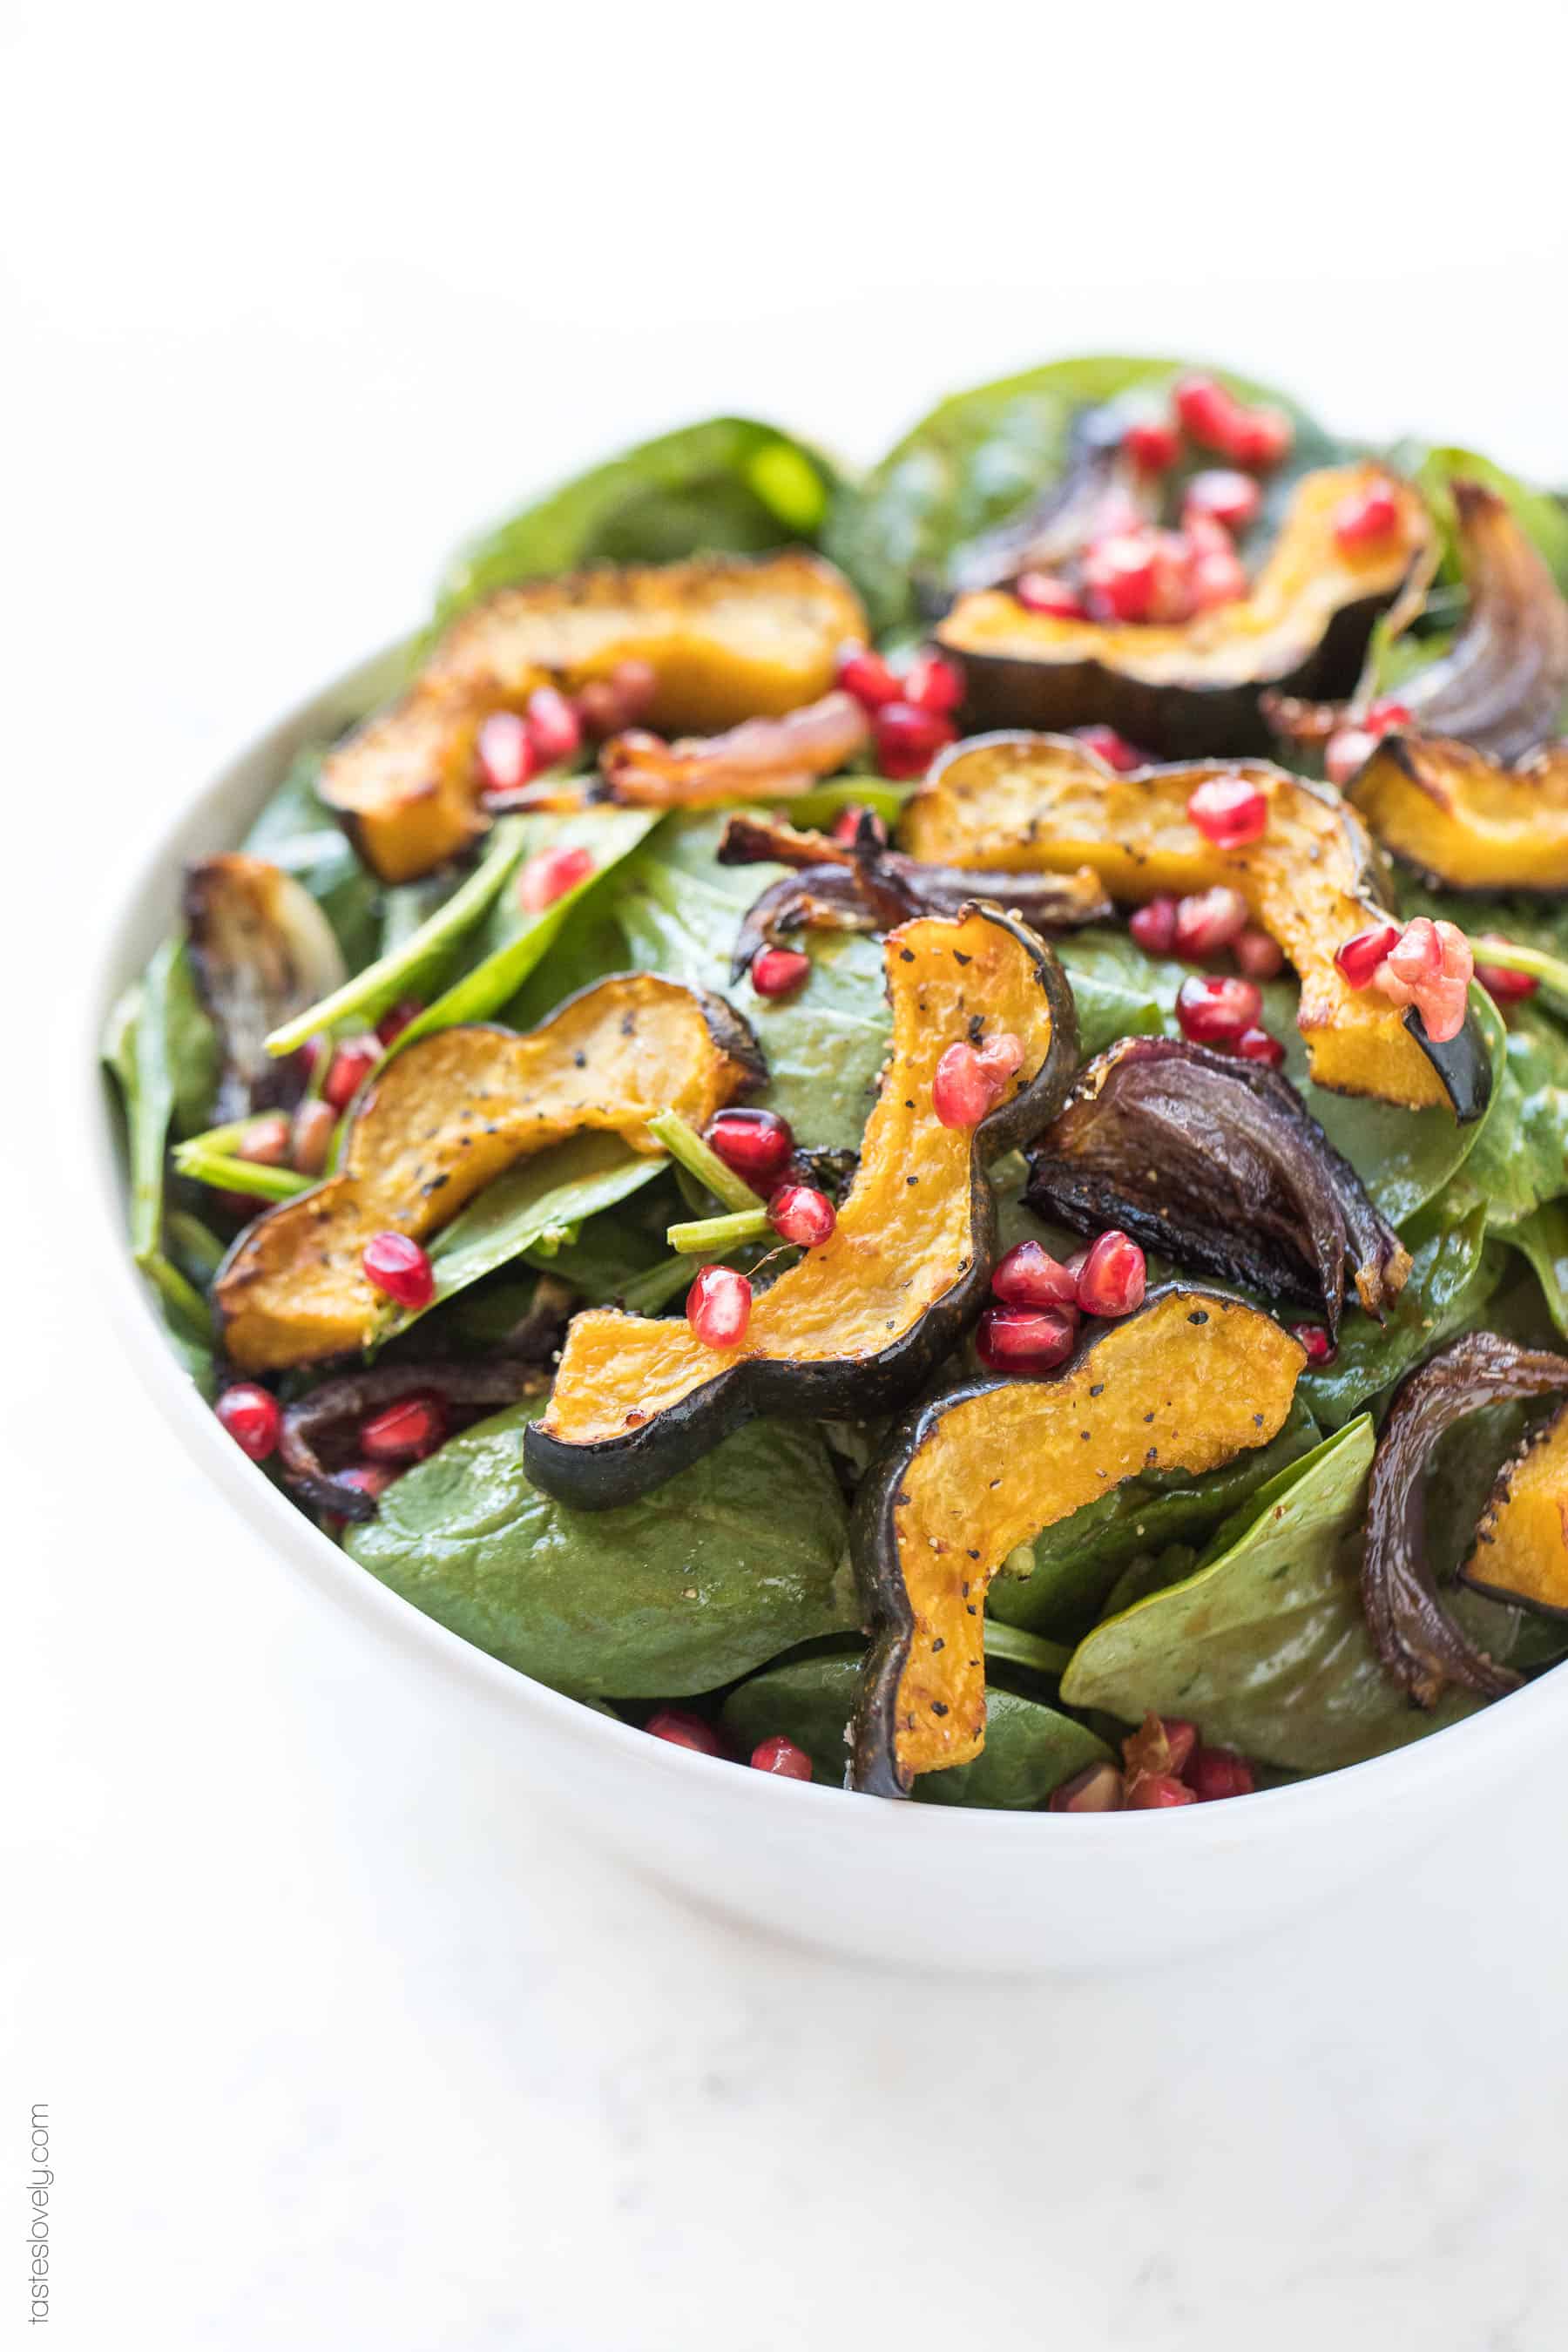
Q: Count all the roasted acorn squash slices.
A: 8